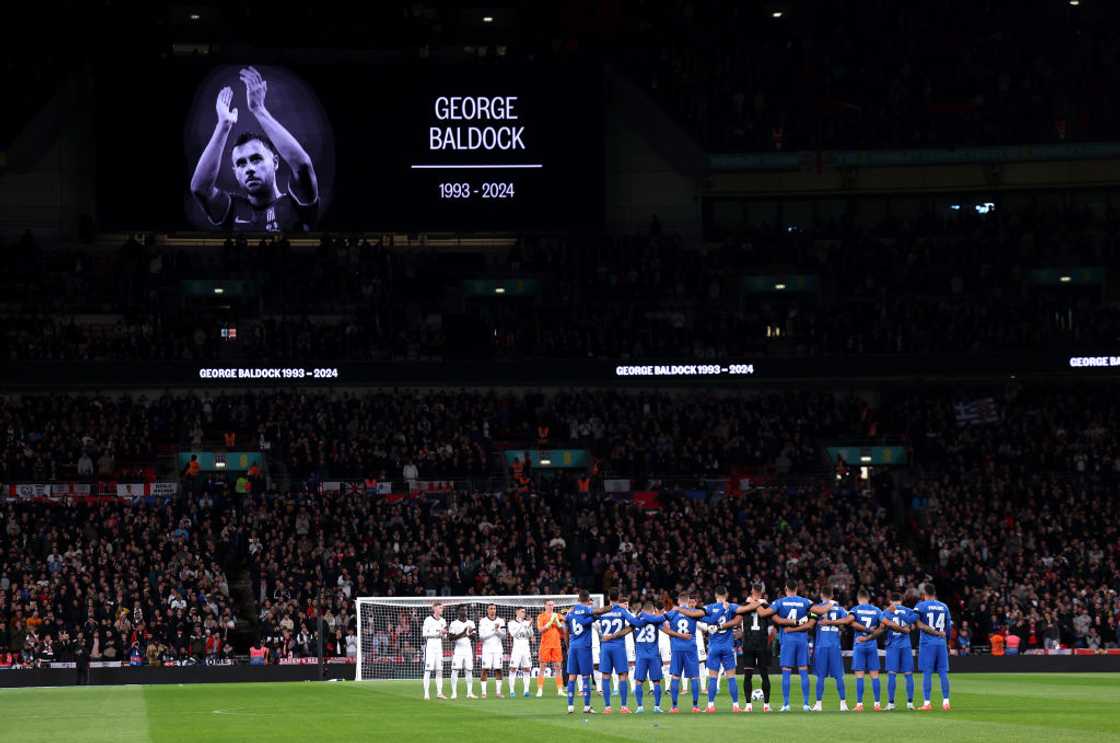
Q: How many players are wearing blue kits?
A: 10